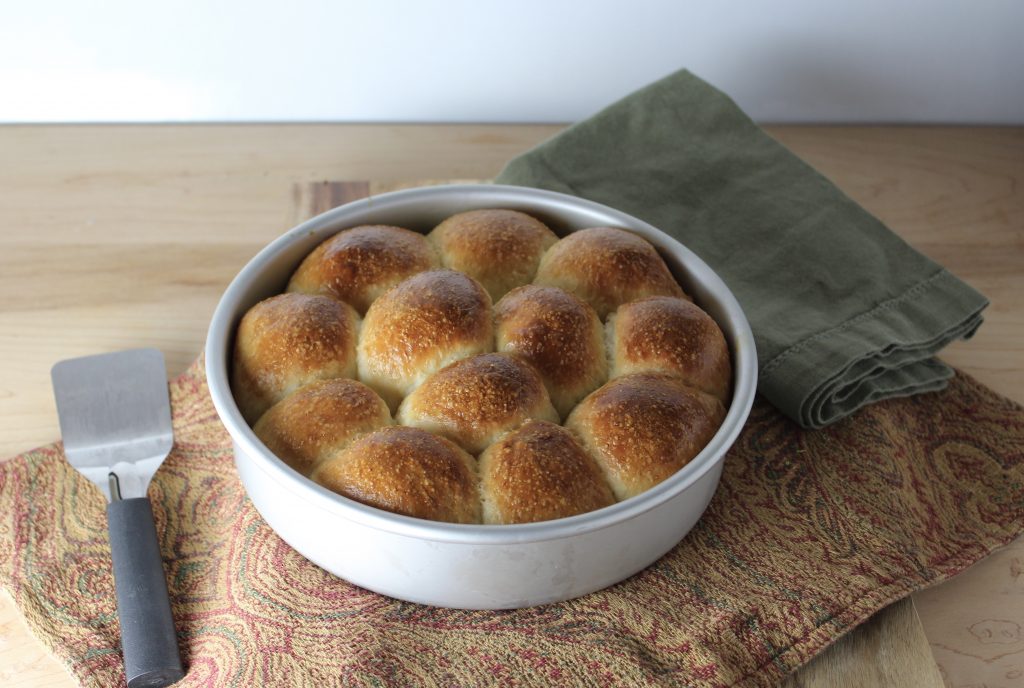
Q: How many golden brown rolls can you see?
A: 12